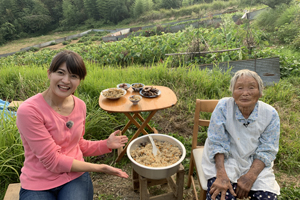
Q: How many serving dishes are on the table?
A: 5